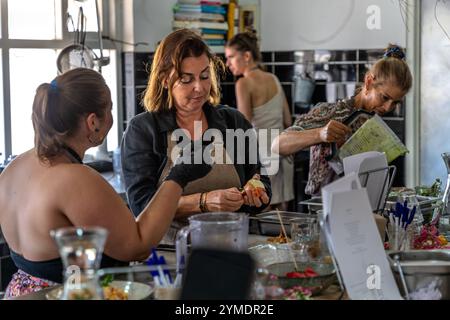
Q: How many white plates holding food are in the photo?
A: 1